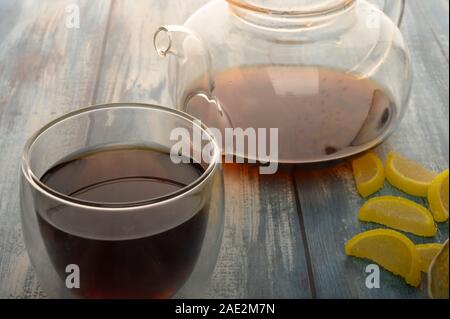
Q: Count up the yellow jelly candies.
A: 6